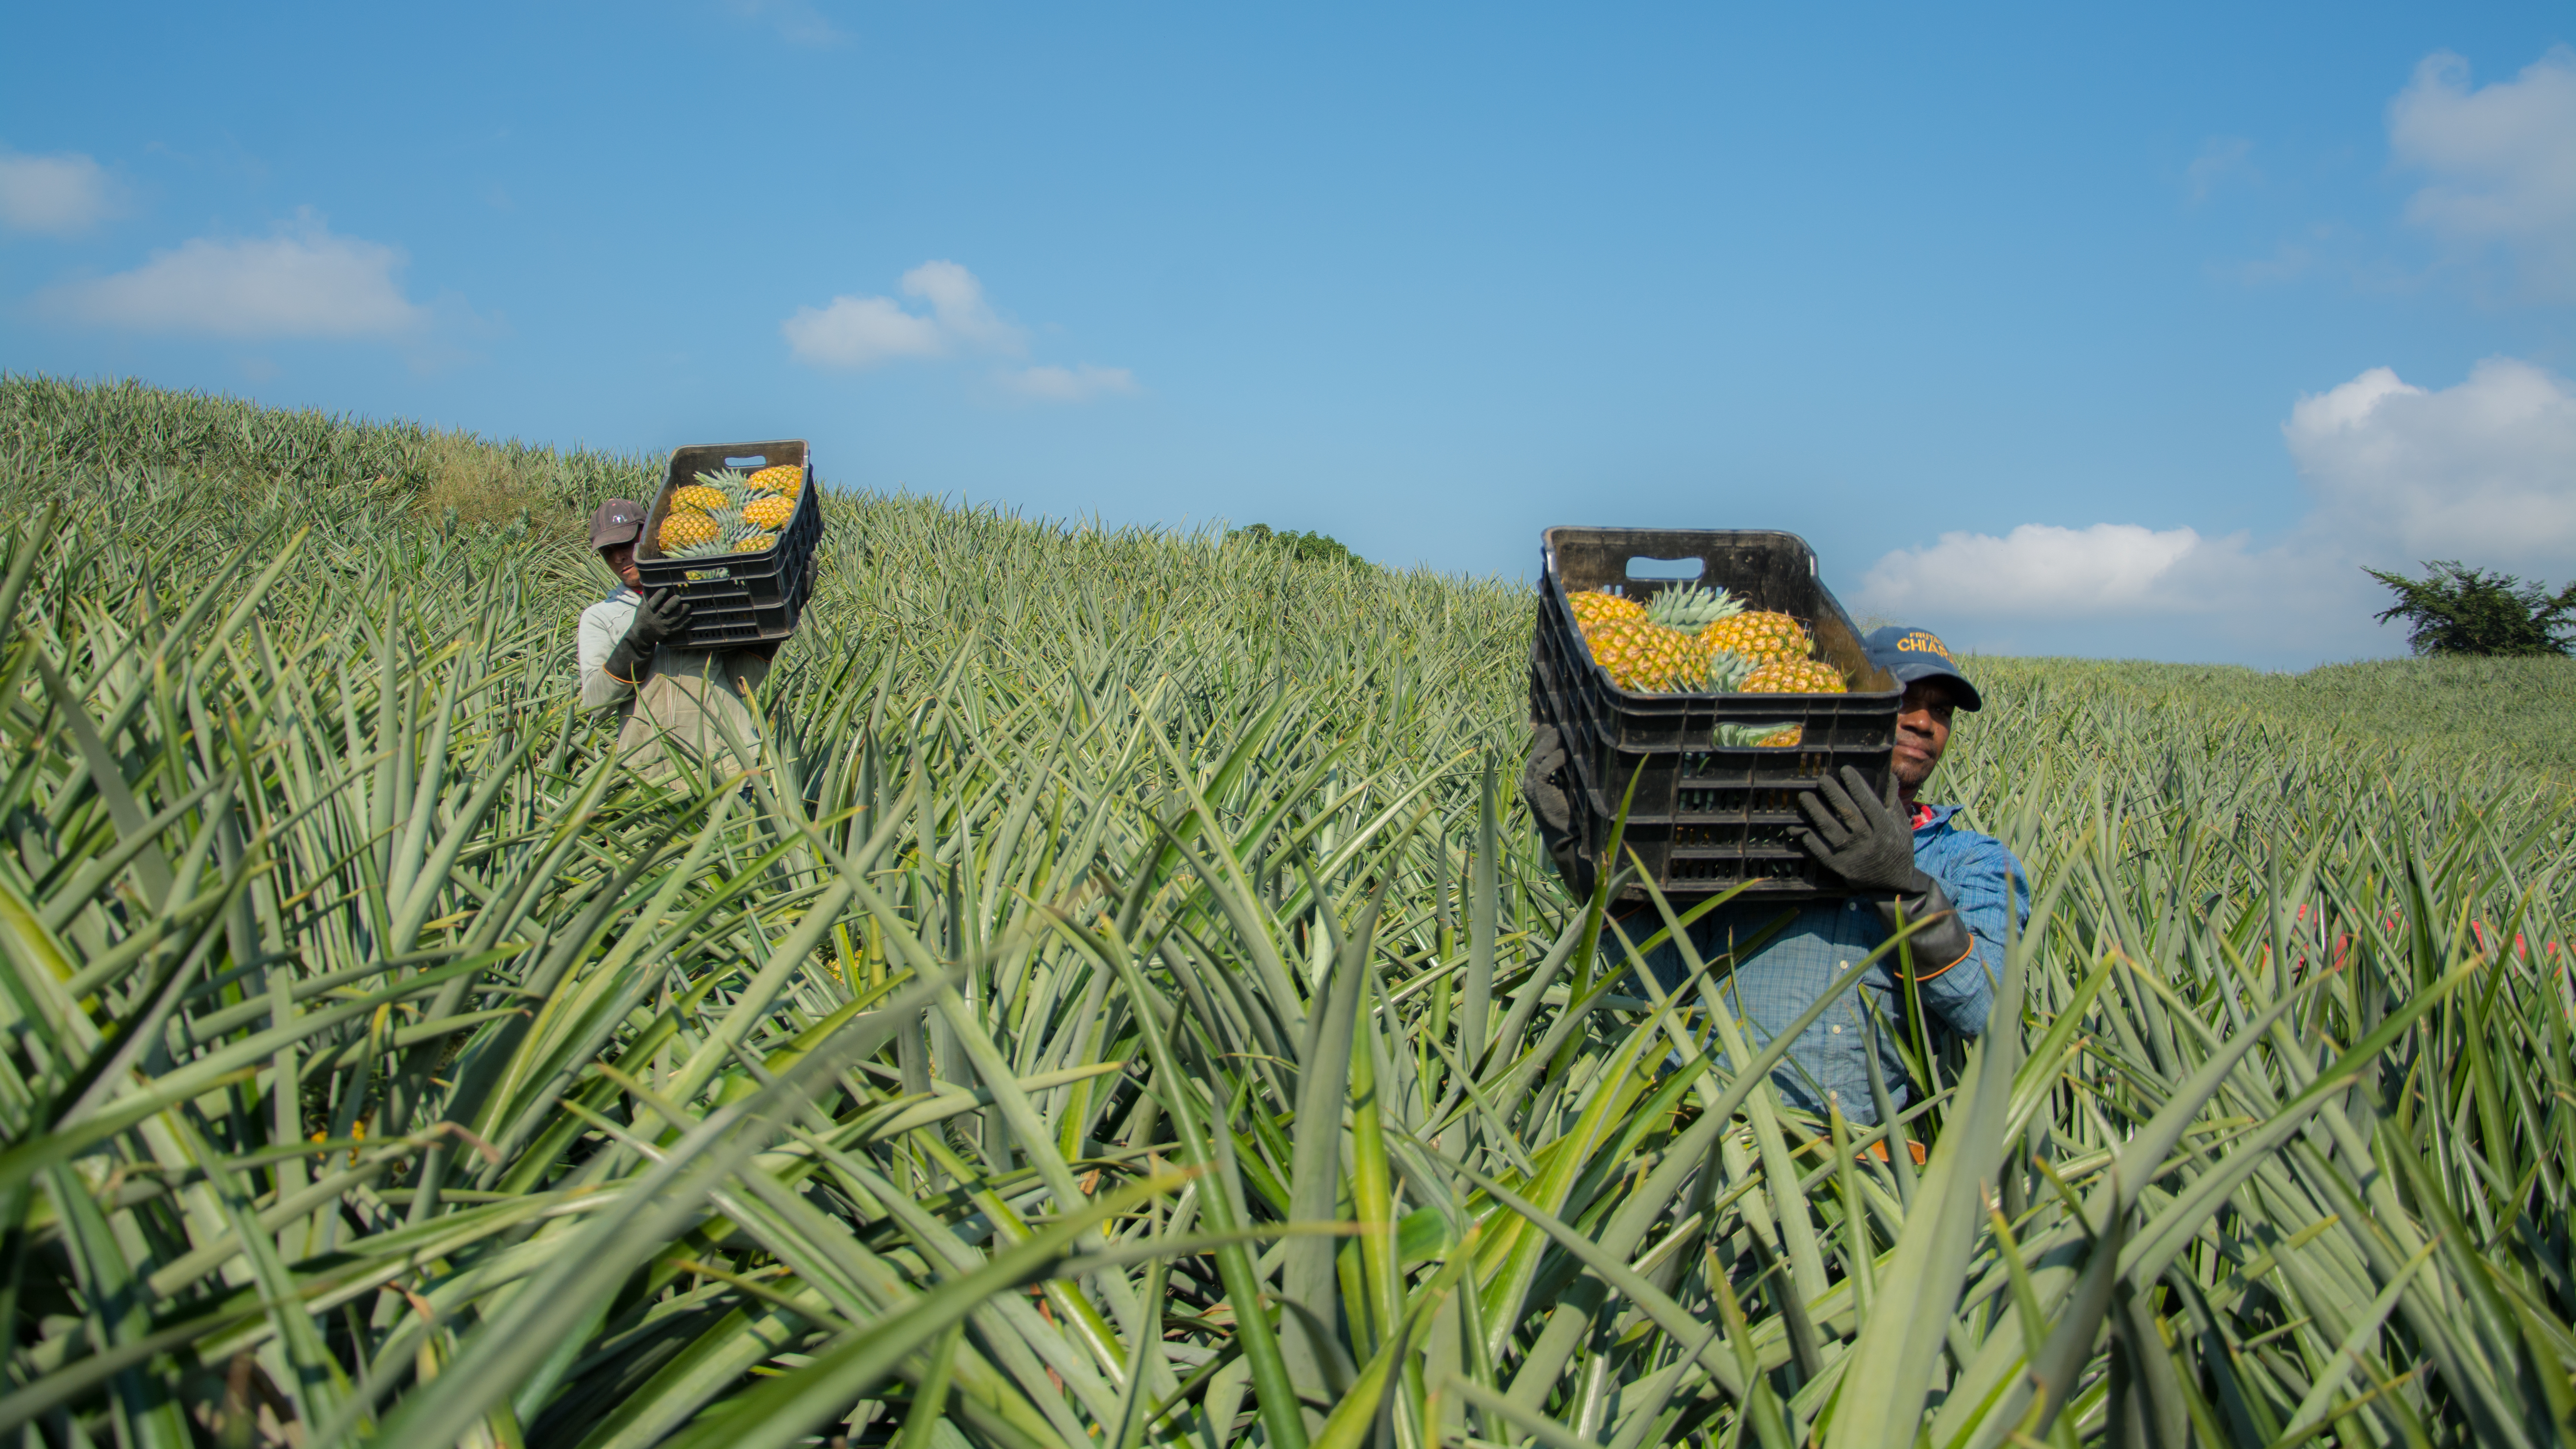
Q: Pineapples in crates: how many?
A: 9